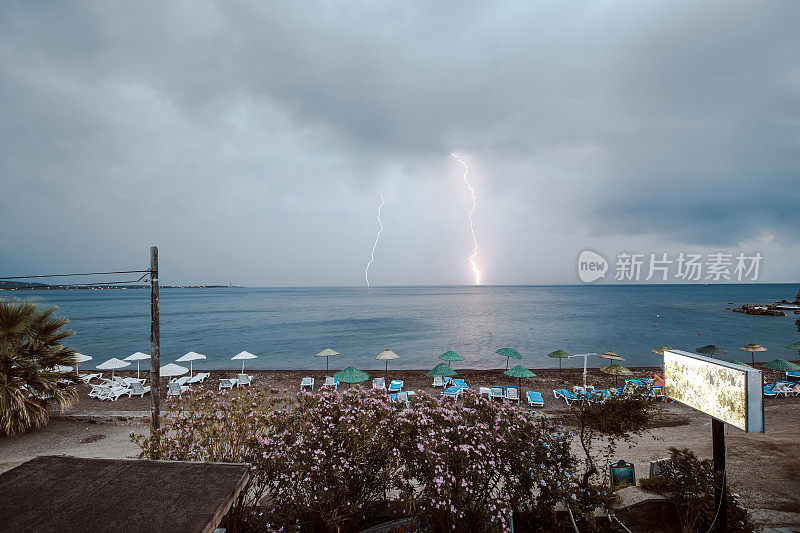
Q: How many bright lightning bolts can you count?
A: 2